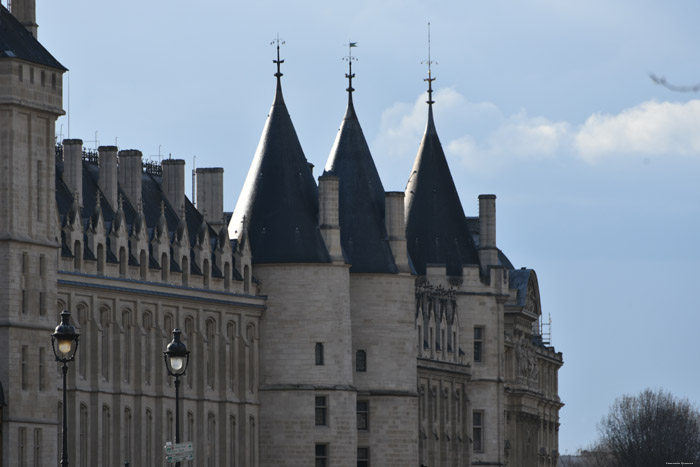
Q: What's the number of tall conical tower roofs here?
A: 3